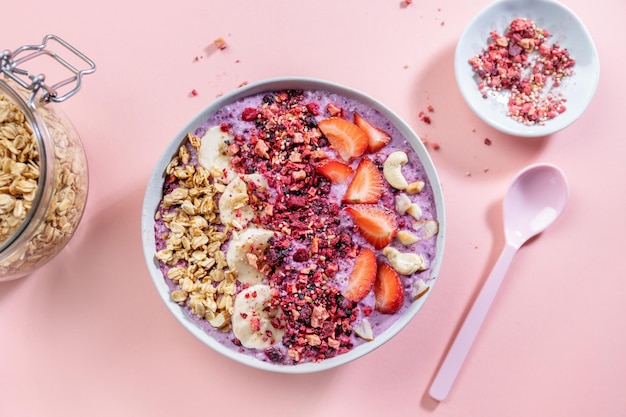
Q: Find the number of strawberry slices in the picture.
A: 7